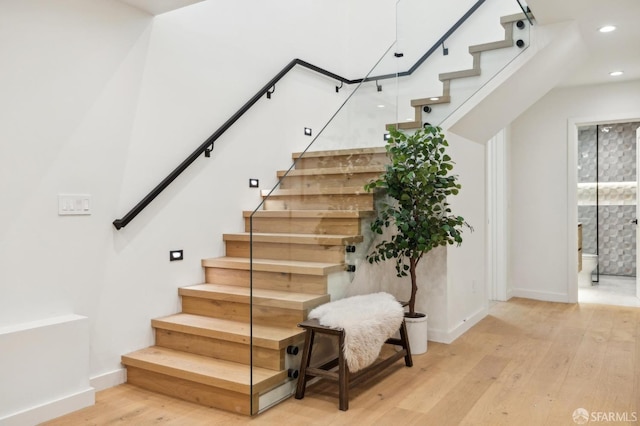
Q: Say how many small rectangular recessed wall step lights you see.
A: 4